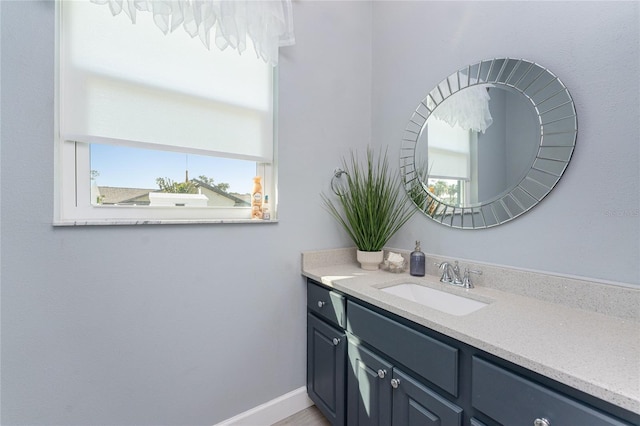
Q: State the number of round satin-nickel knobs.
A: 5